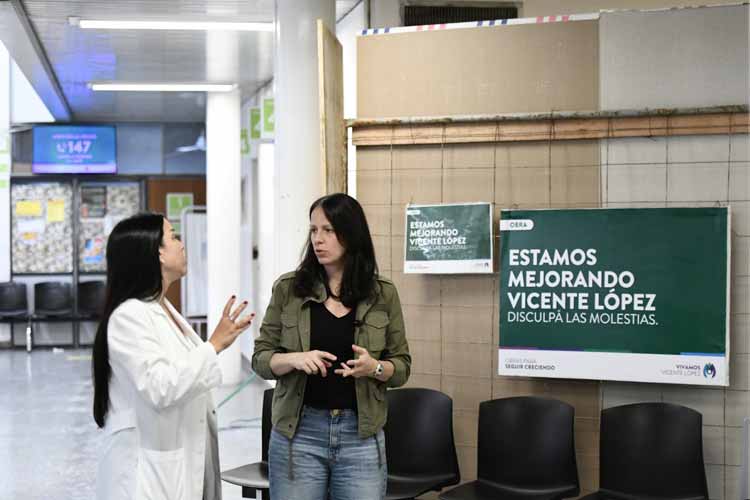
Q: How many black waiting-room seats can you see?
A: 7